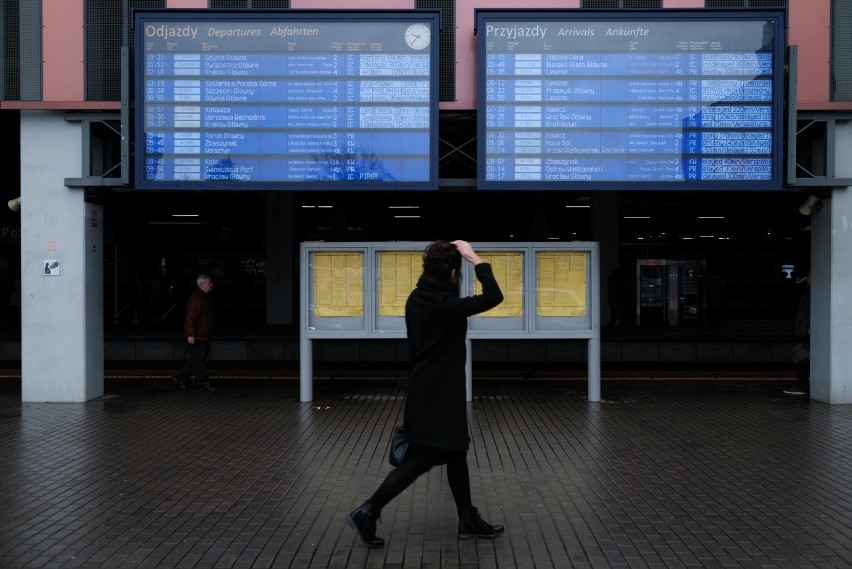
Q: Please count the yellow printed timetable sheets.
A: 4